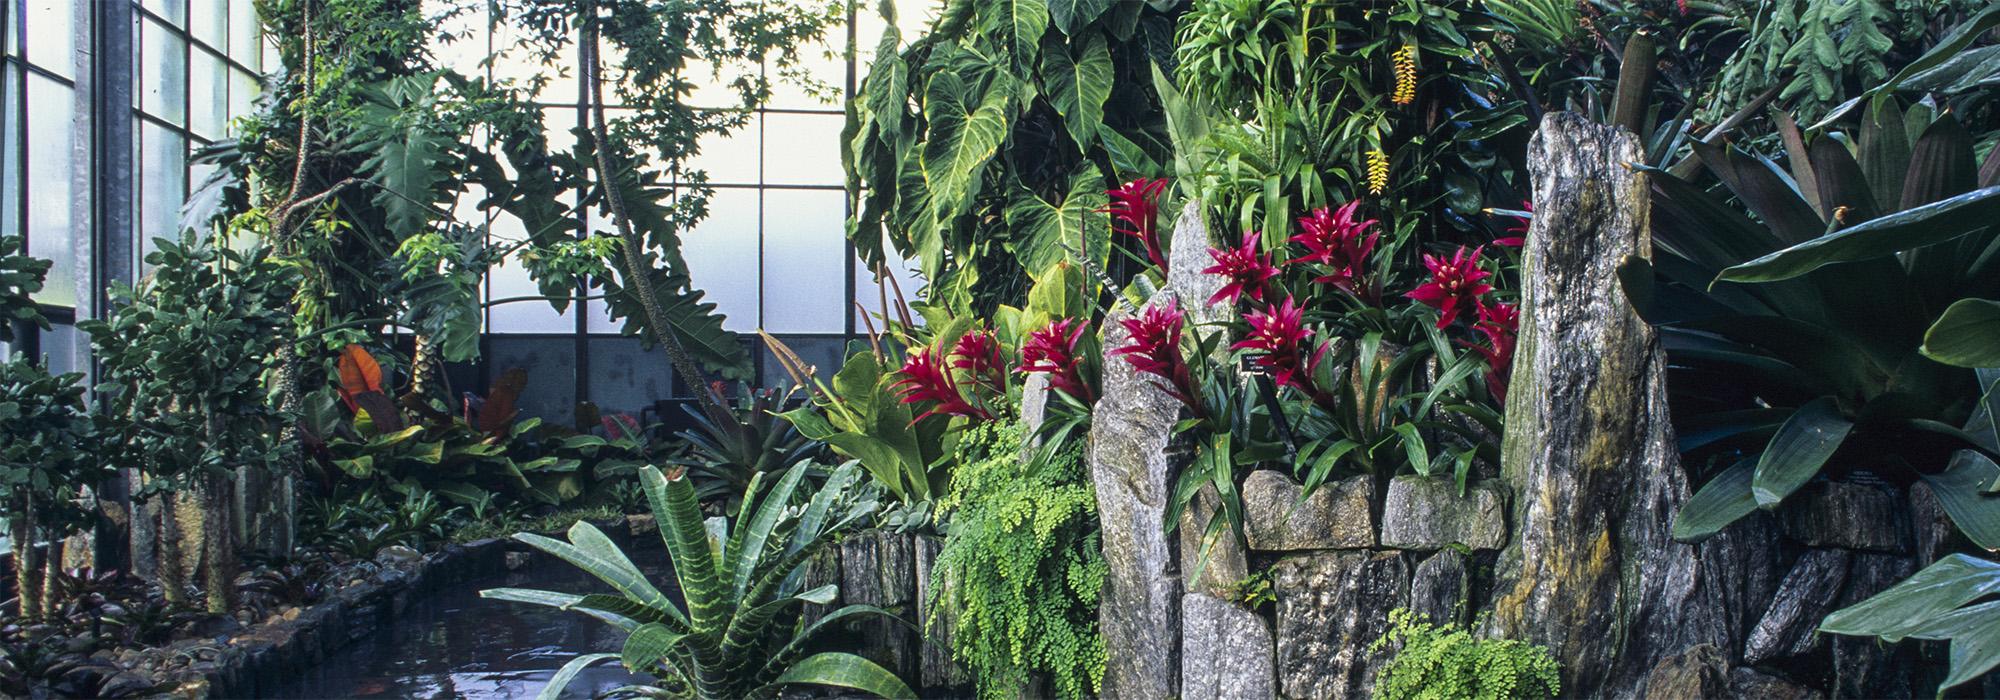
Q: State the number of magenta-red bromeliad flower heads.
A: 11